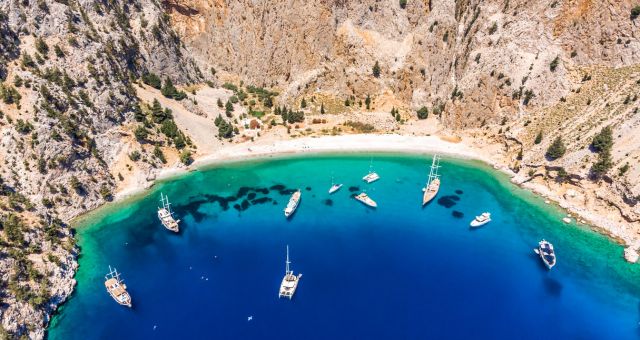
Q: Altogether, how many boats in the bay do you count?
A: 10